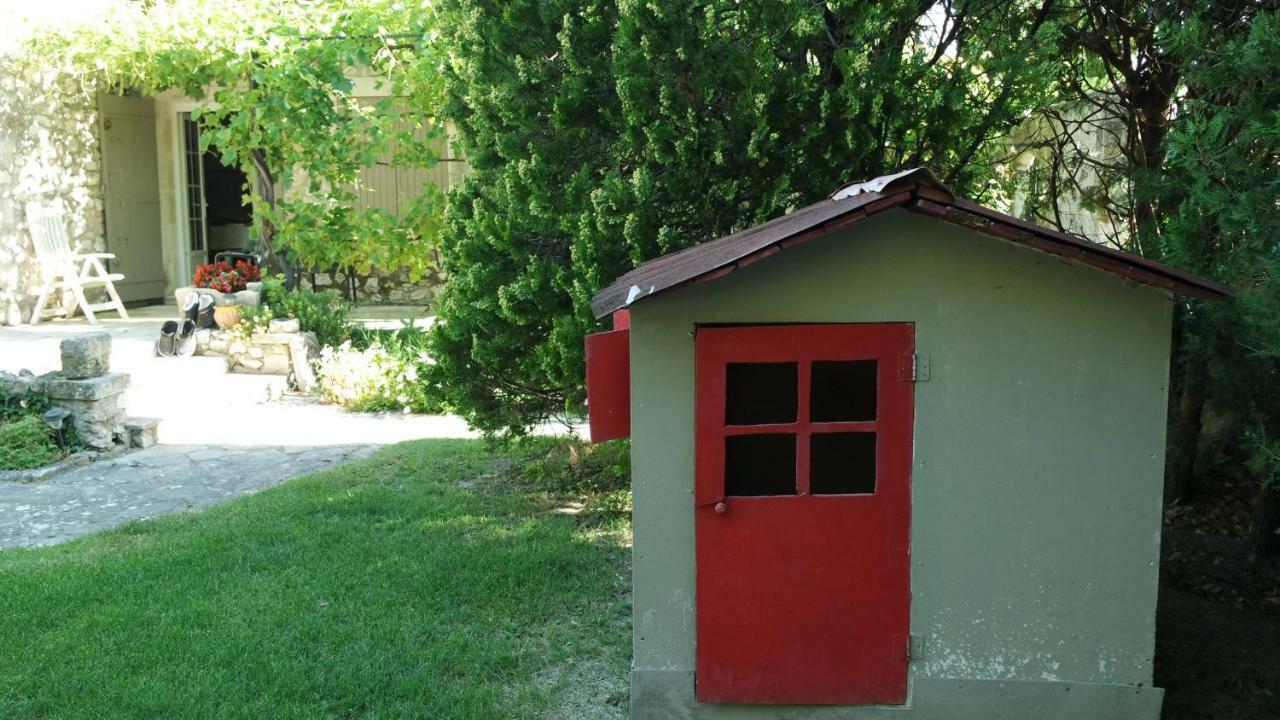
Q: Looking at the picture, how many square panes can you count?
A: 4